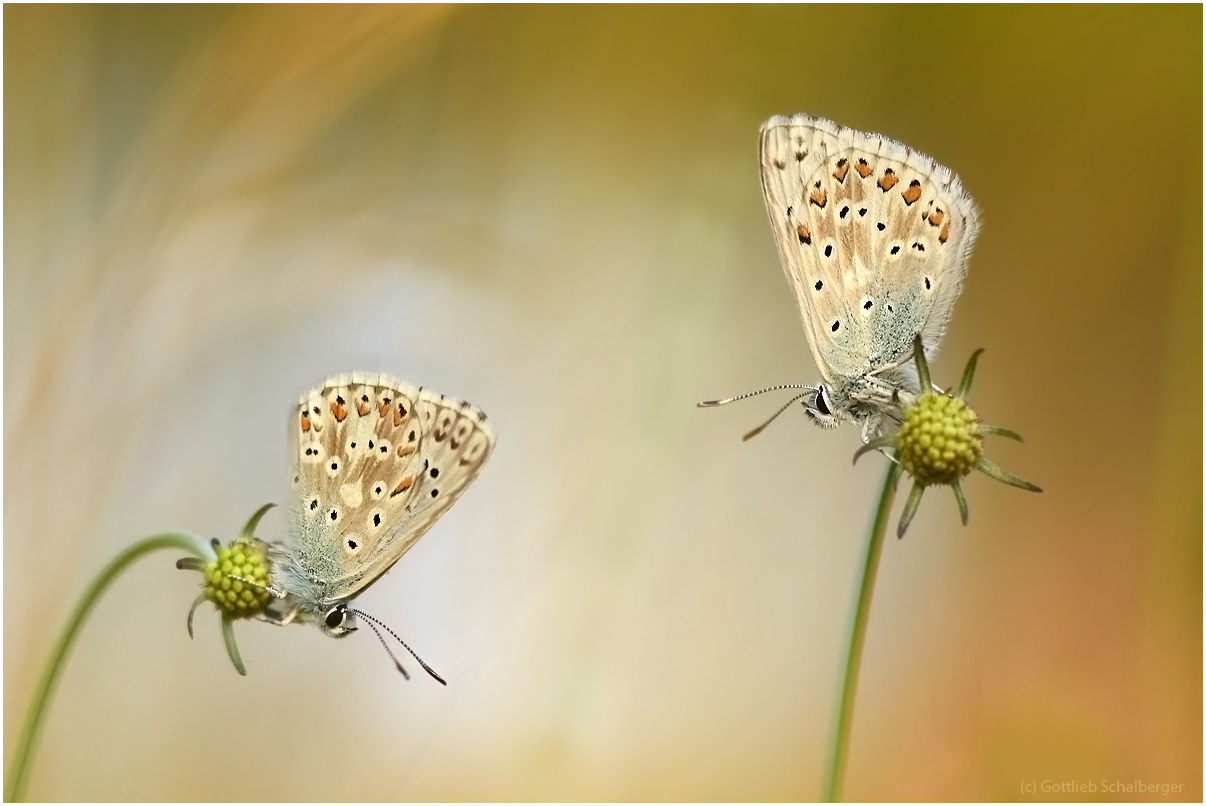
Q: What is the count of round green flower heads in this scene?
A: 2